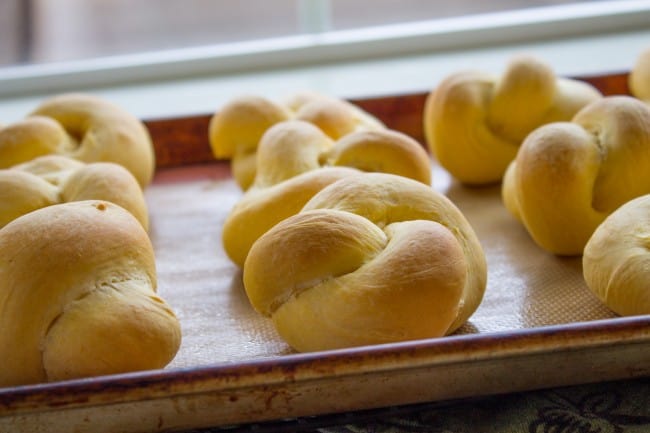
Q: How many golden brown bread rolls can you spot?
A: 10